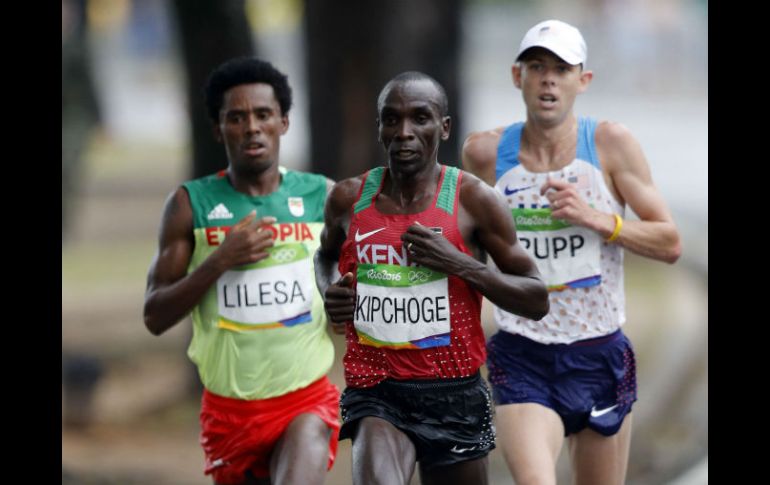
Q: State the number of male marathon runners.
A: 3